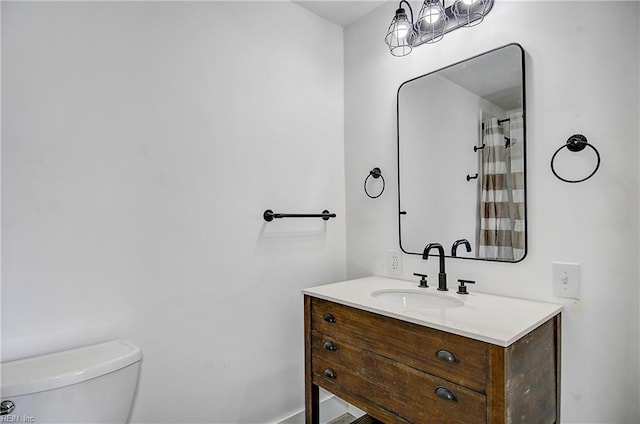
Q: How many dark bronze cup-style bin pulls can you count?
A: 5